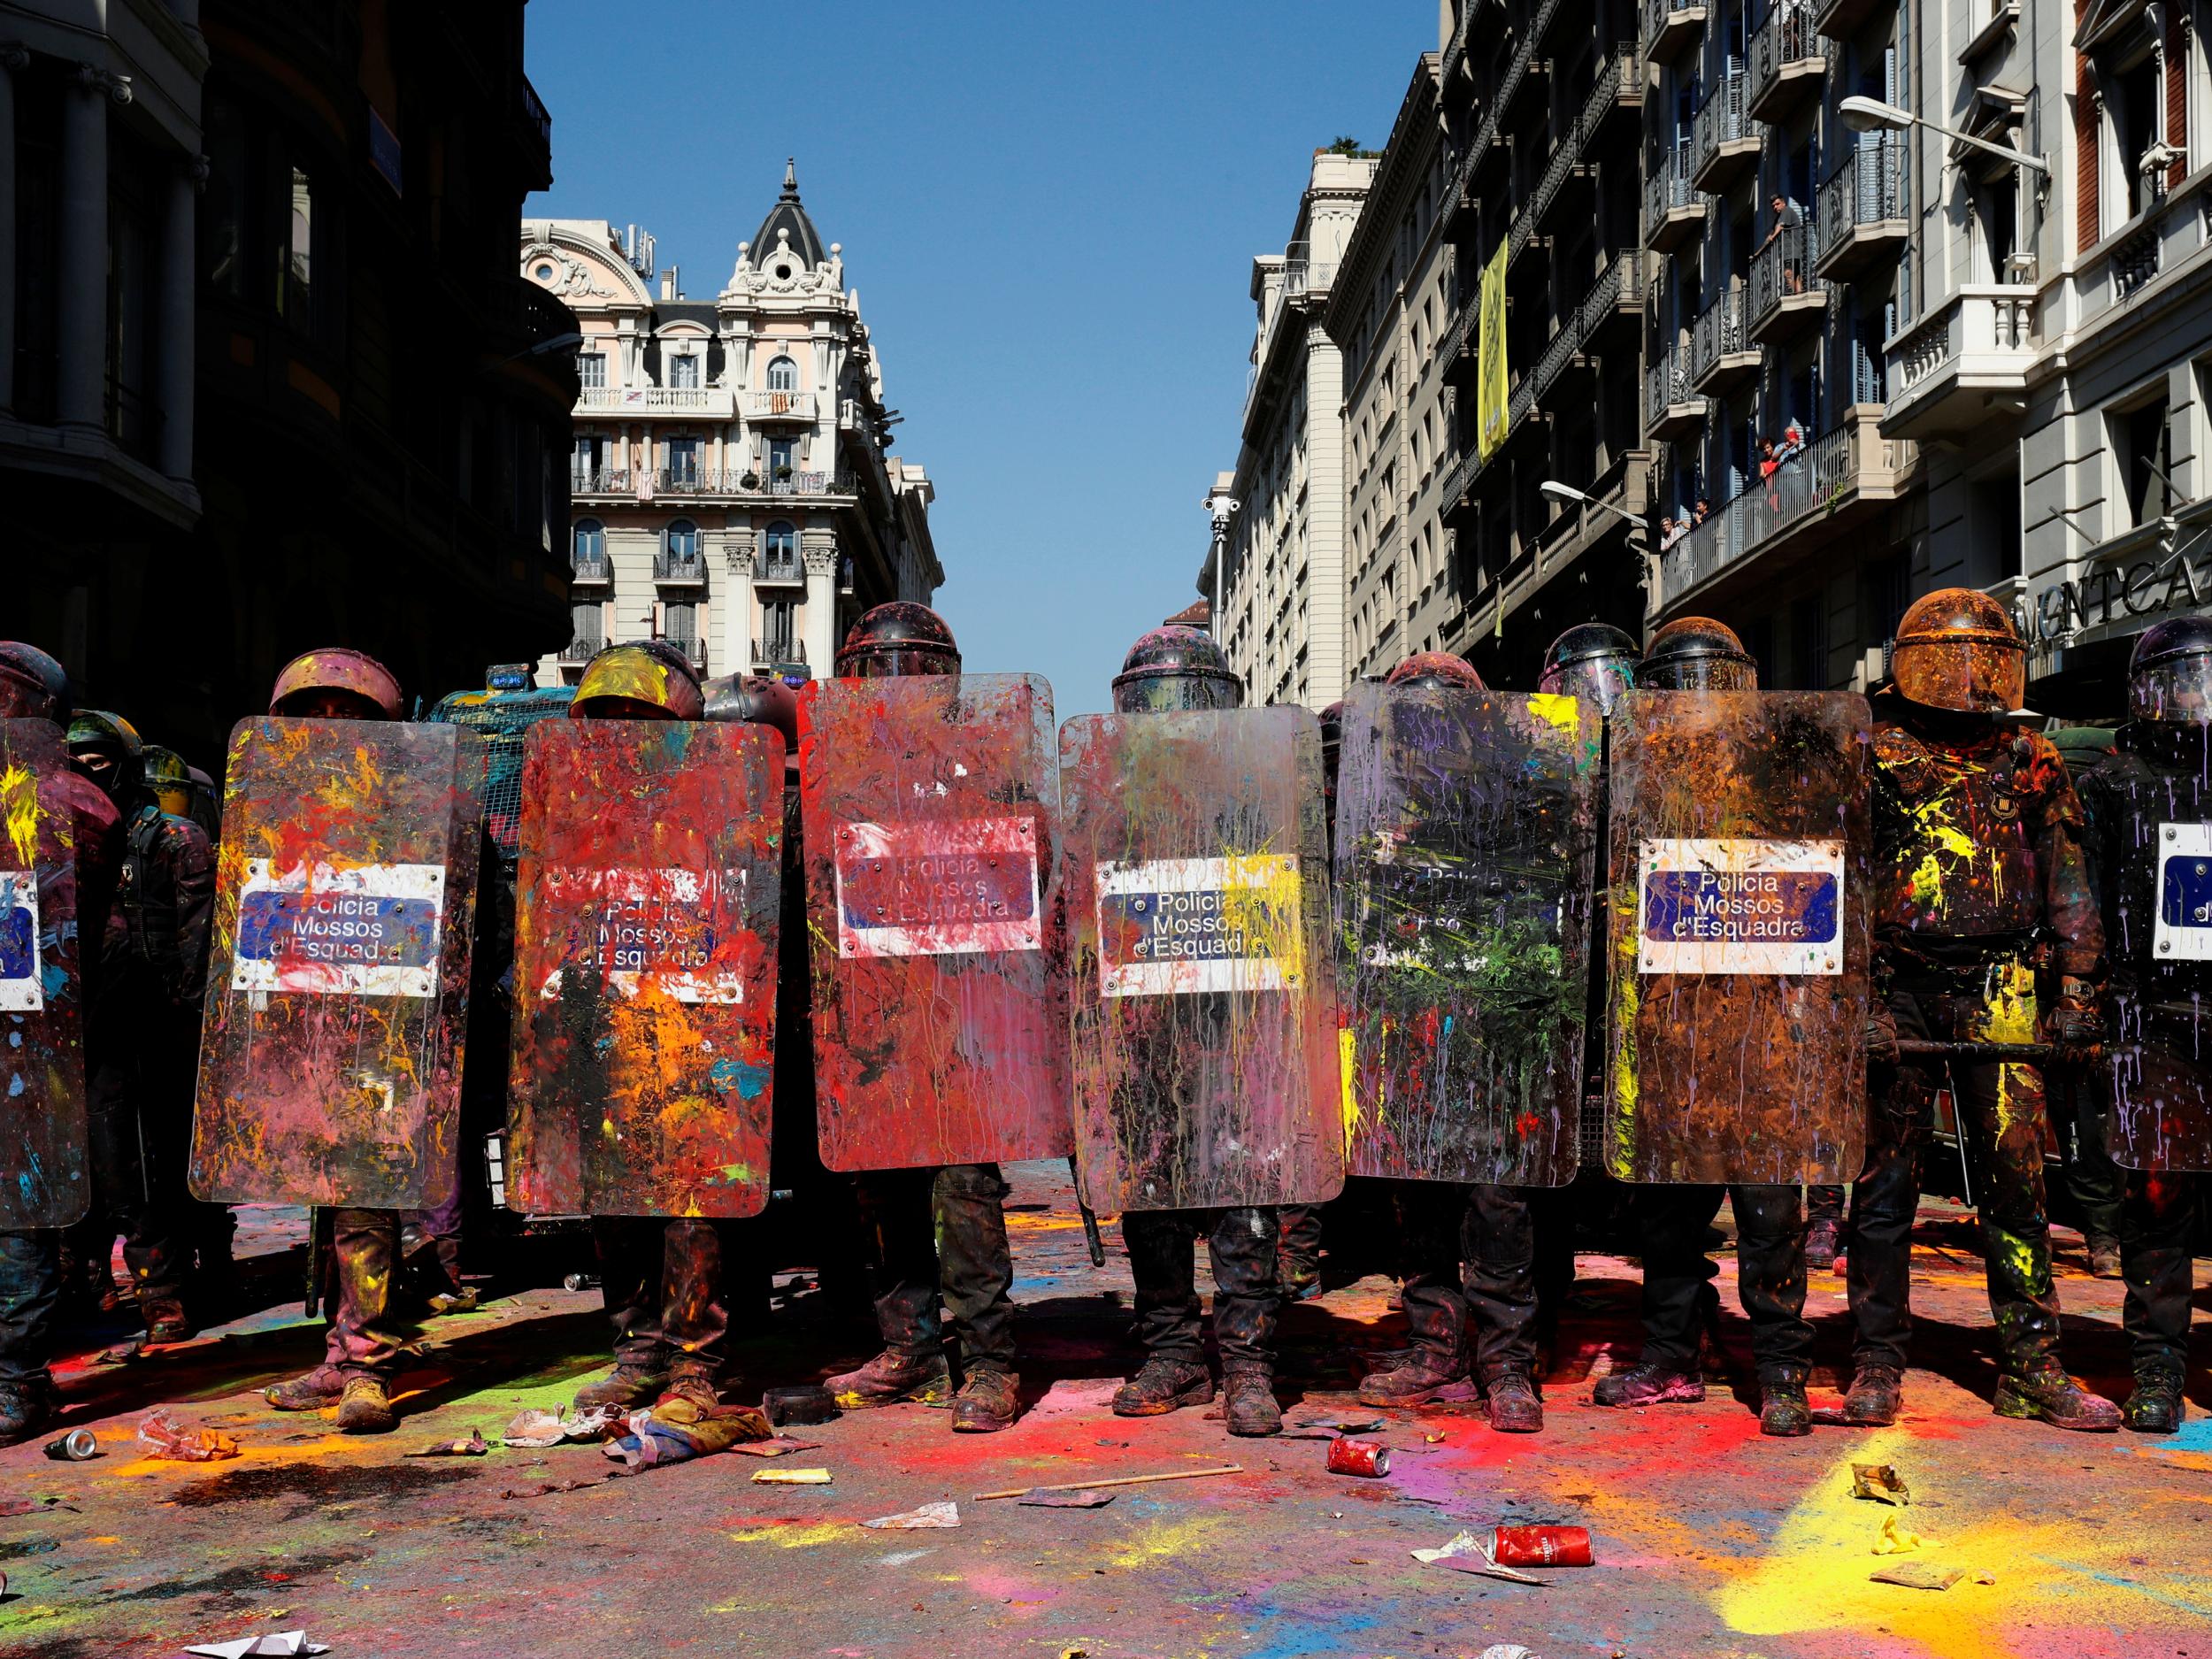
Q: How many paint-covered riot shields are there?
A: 8